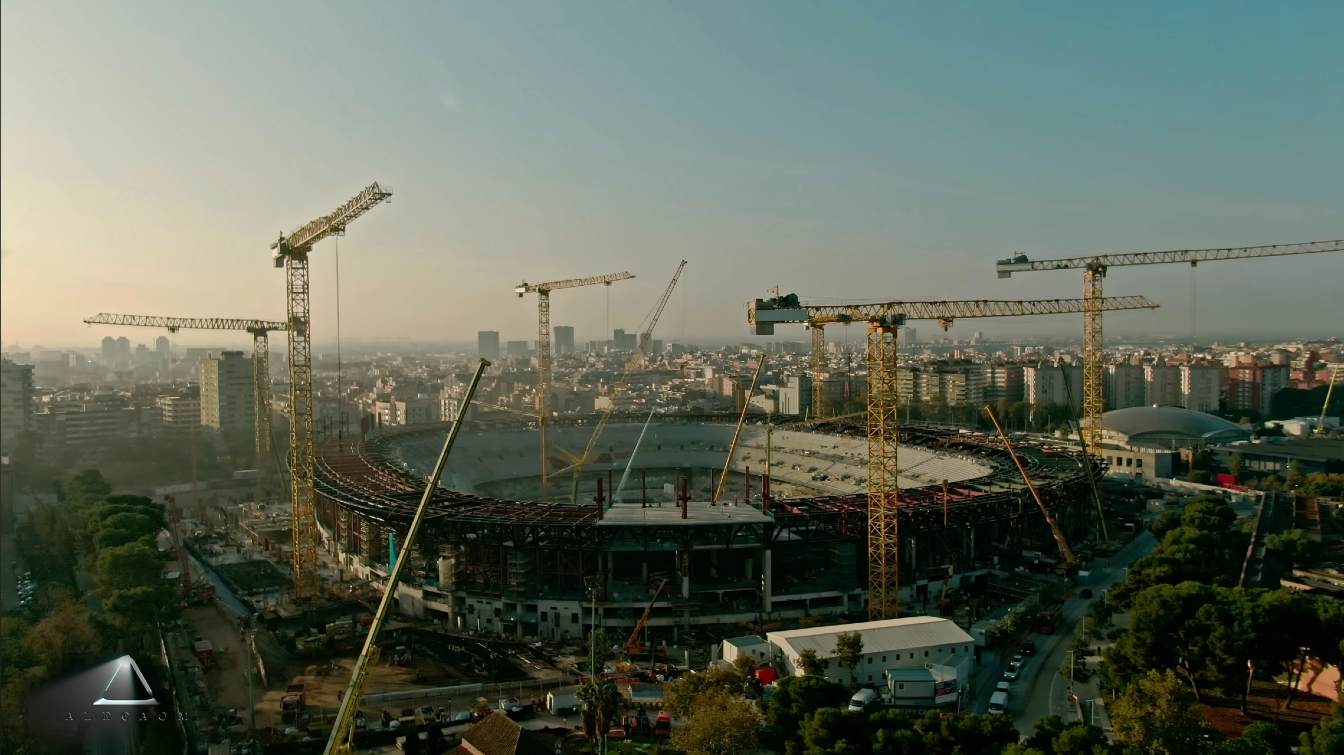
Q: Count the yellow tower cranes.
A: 6